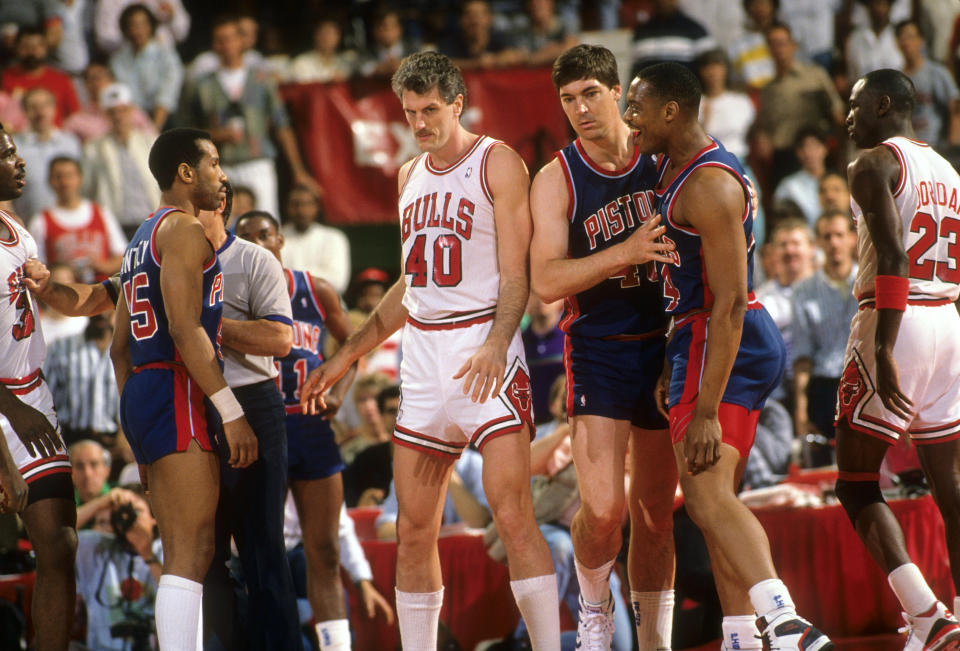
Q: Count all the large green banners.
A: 0